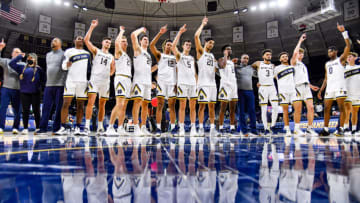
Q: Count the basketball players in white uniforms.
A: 13